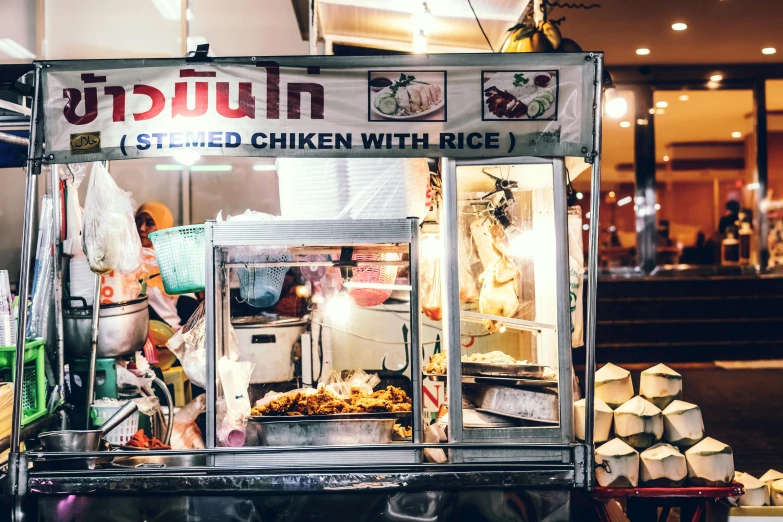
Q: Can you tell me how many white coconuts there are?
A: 11